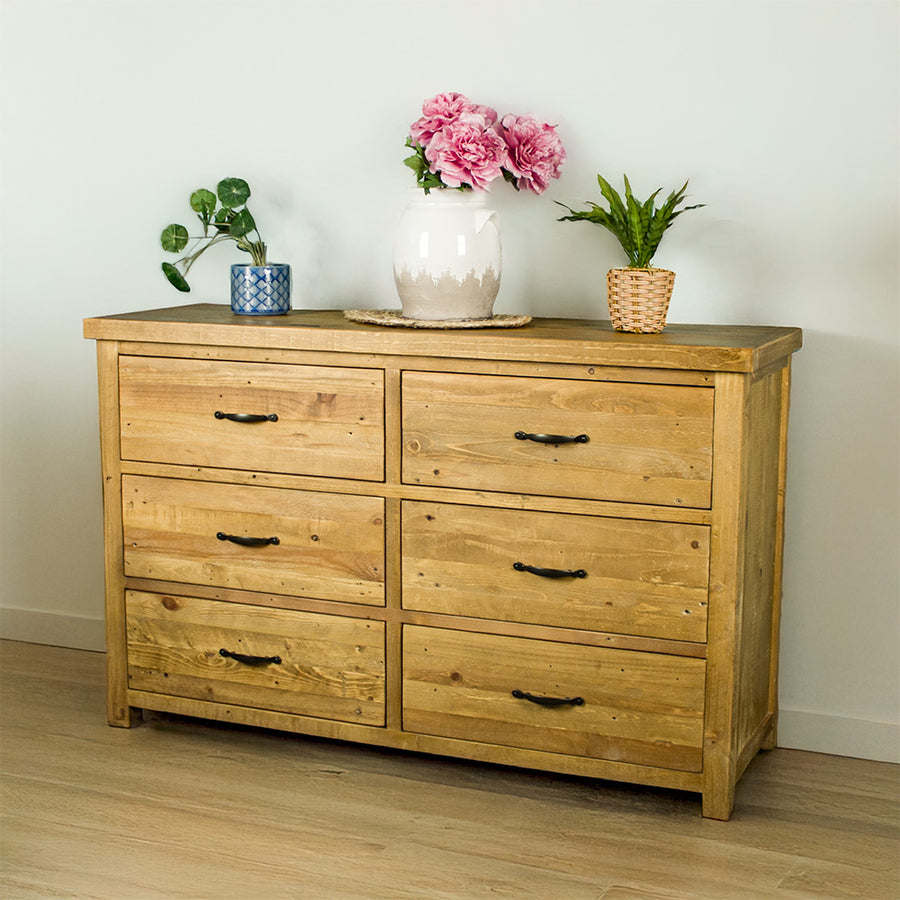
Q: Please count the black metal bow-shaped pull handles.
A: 6